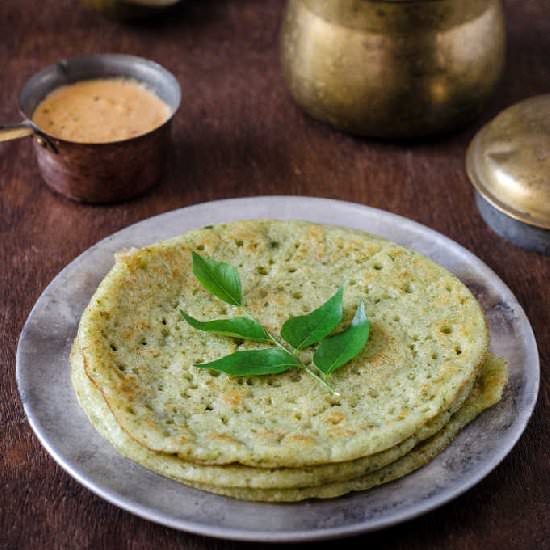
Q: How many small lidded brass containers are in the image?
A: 1